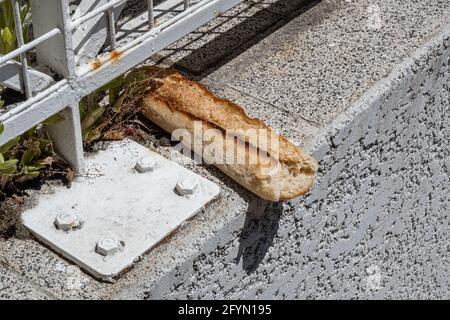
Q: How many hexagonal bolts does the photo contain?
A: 4